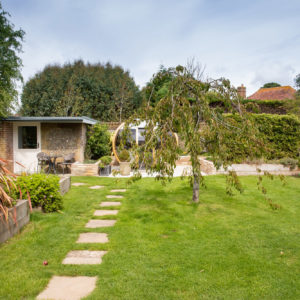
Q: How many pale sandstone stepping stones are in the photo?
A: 10